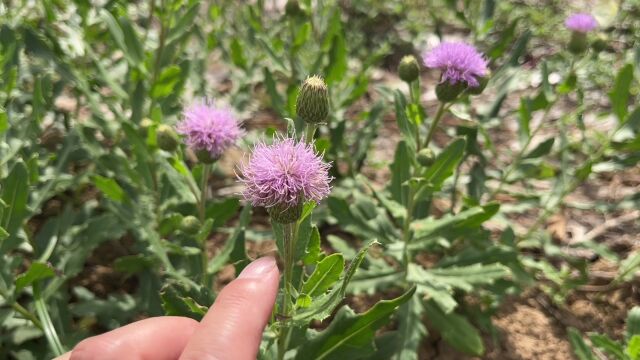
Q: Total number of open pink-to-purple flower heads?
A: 4